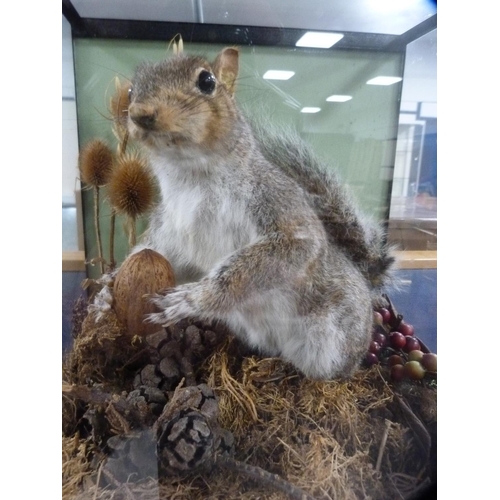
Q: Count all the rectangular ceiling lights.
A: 5